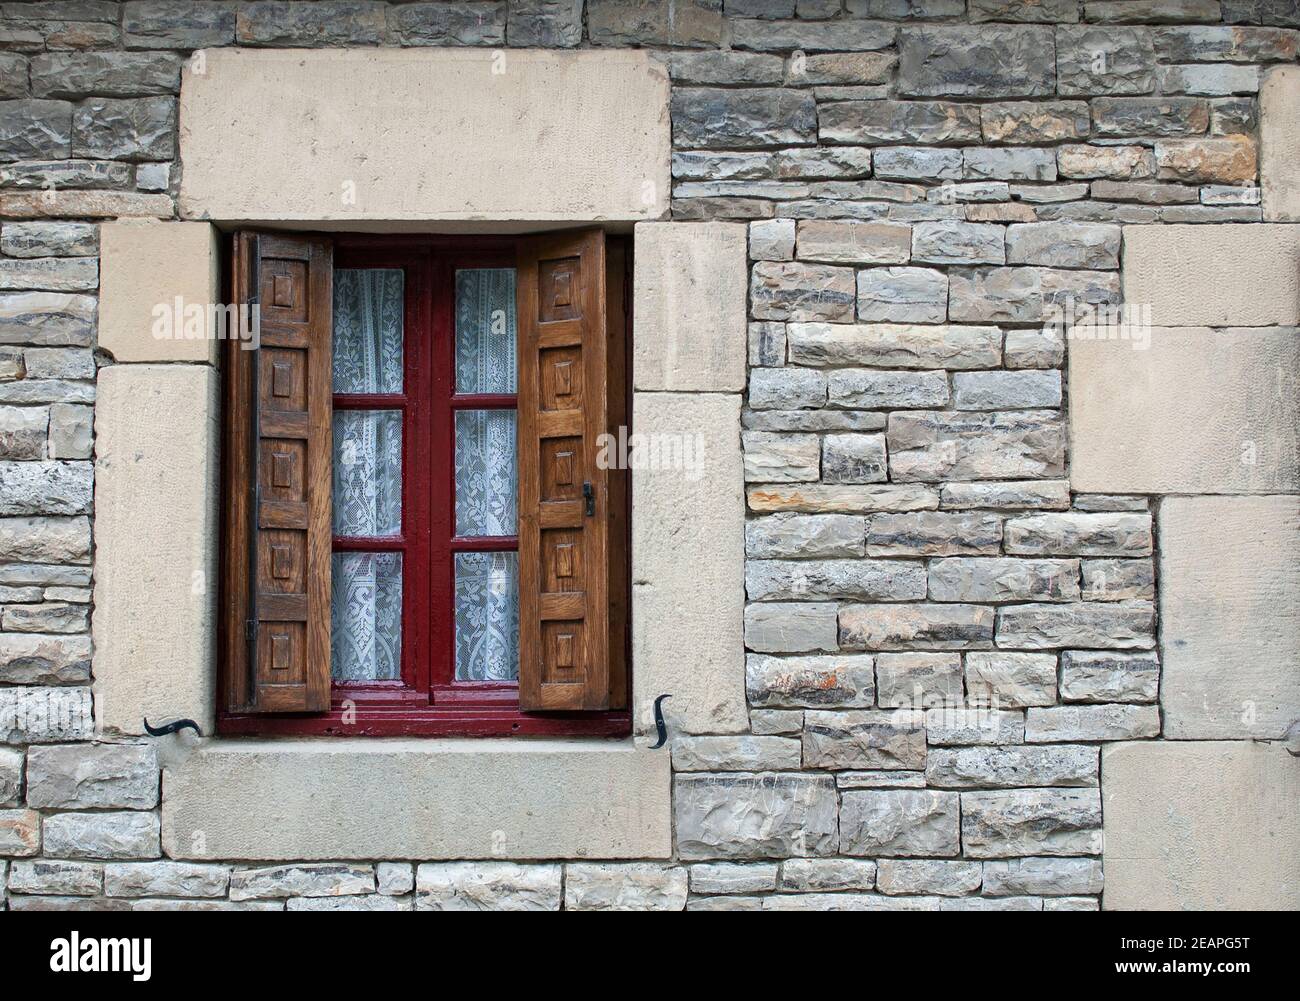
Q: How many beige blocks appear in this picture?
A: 11